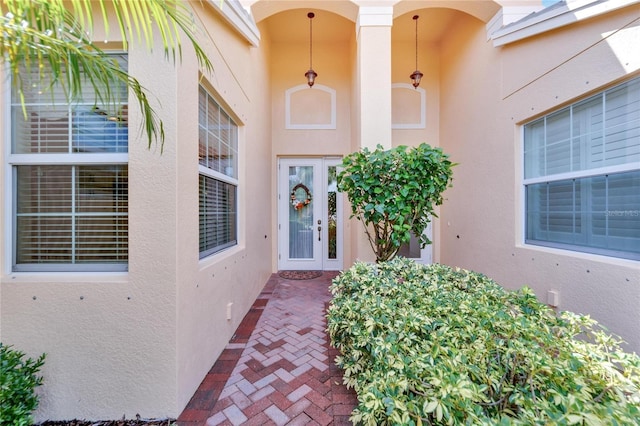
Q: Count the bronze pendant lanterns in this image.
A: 2